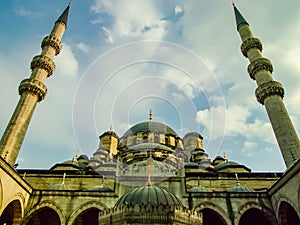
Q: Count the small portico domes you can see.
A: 4